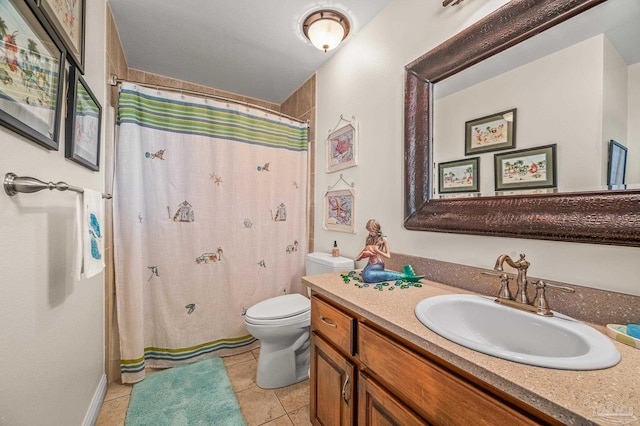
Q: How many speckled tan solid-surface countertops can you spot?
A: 1